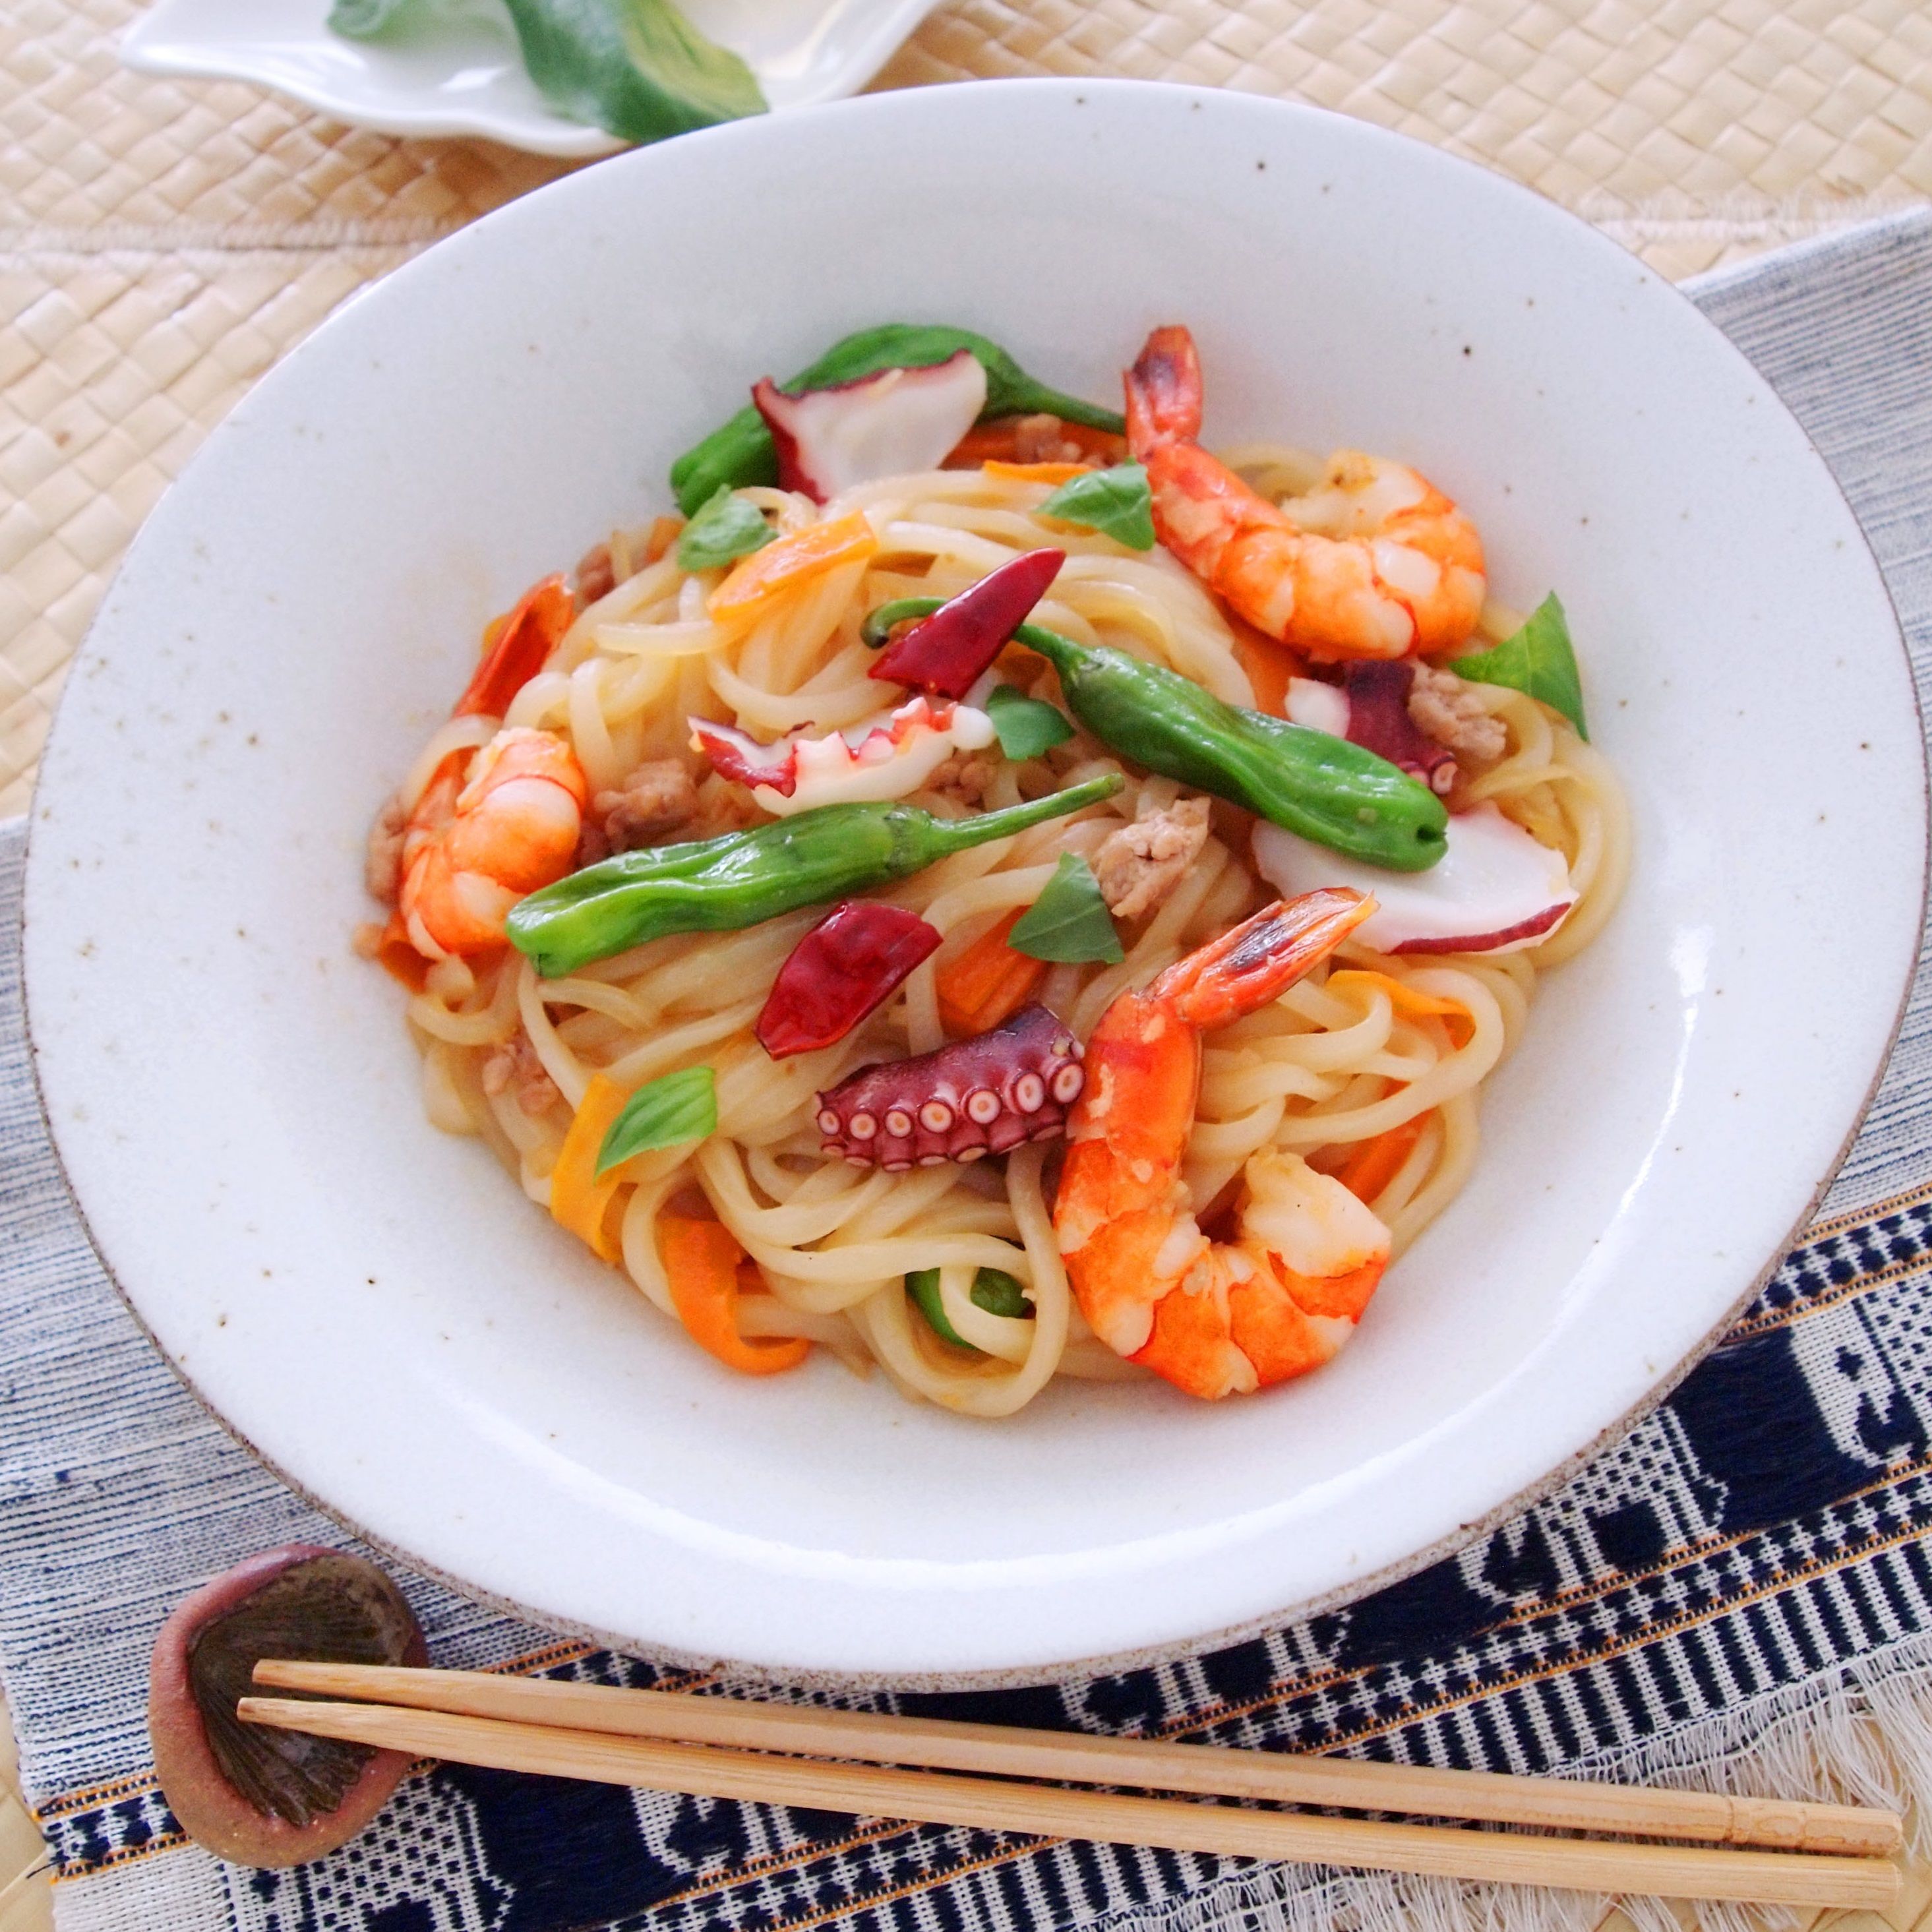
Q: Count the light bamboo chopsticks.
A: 2